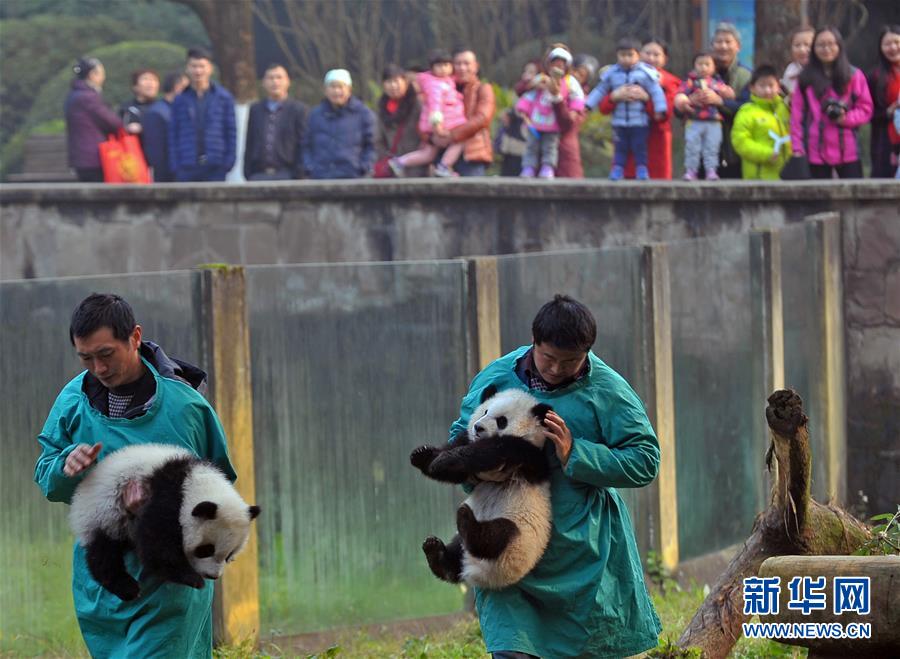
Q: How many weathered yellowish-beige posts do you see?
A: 5